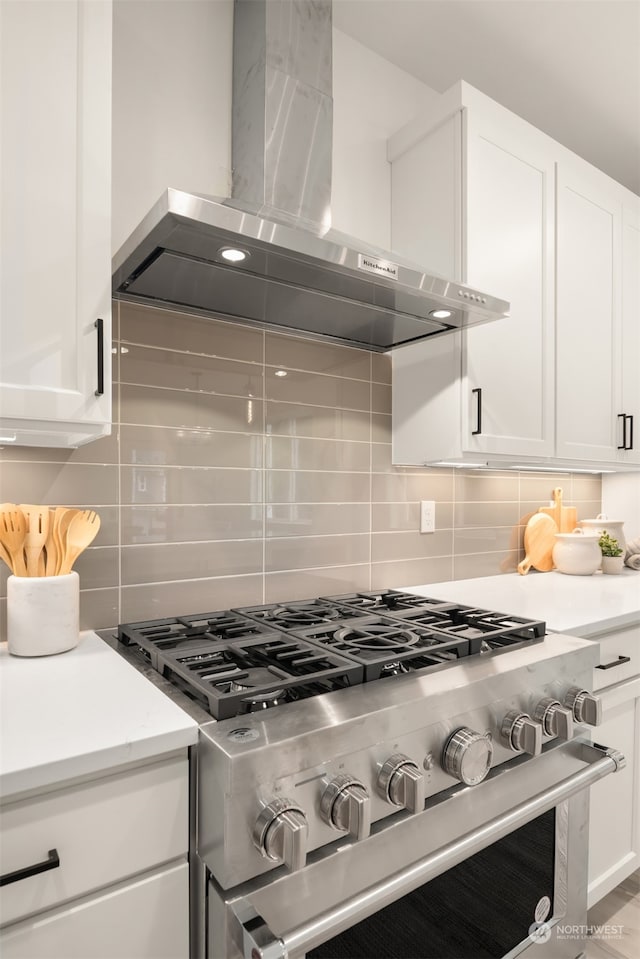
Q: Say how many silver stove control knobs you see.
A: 7